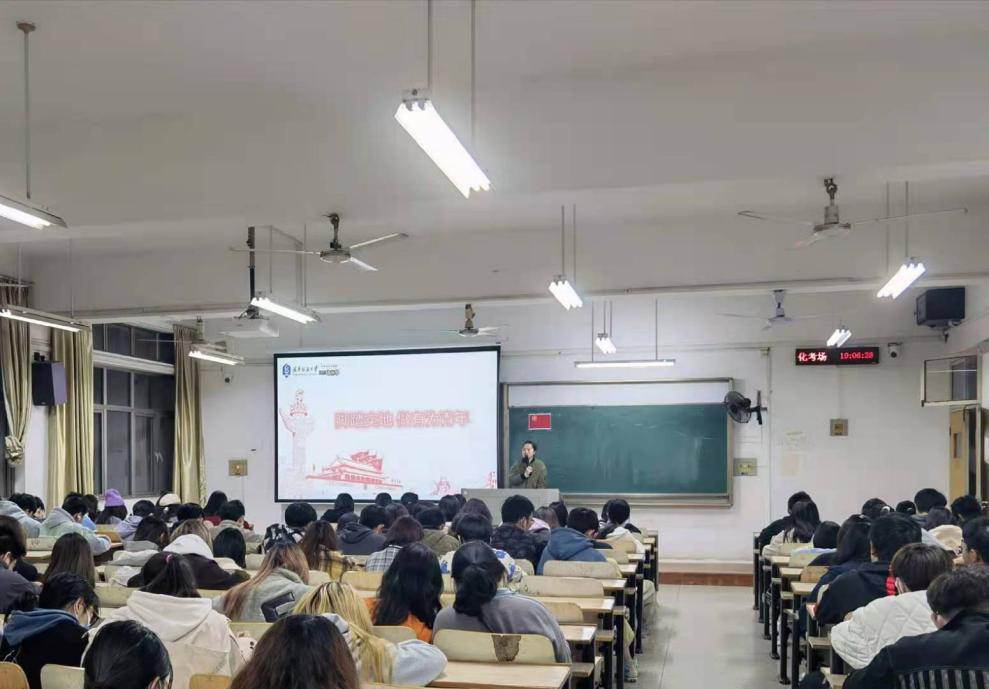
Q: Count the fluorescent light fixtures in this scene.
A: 10